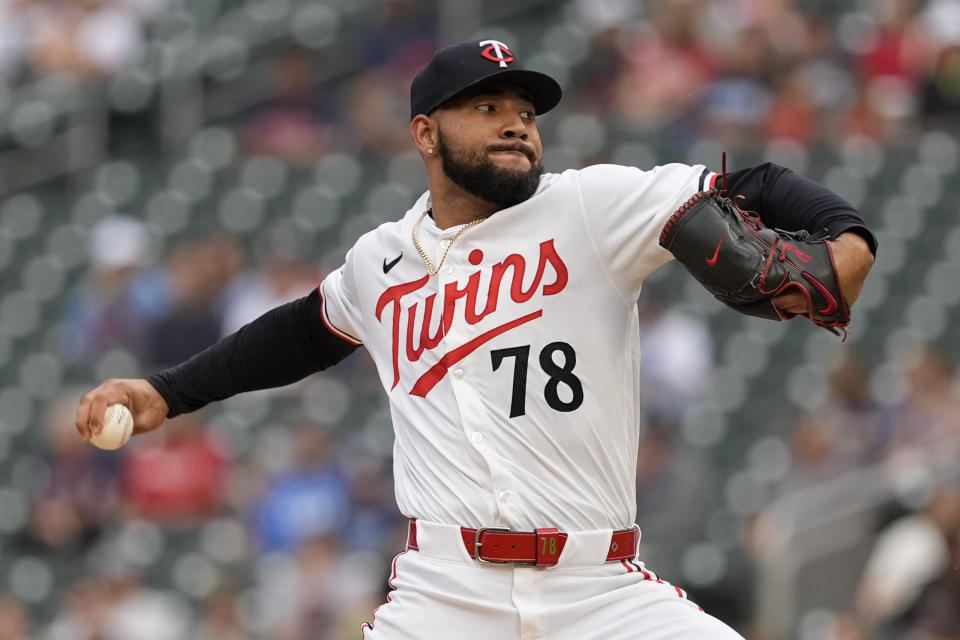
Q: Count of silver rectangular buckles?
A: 1